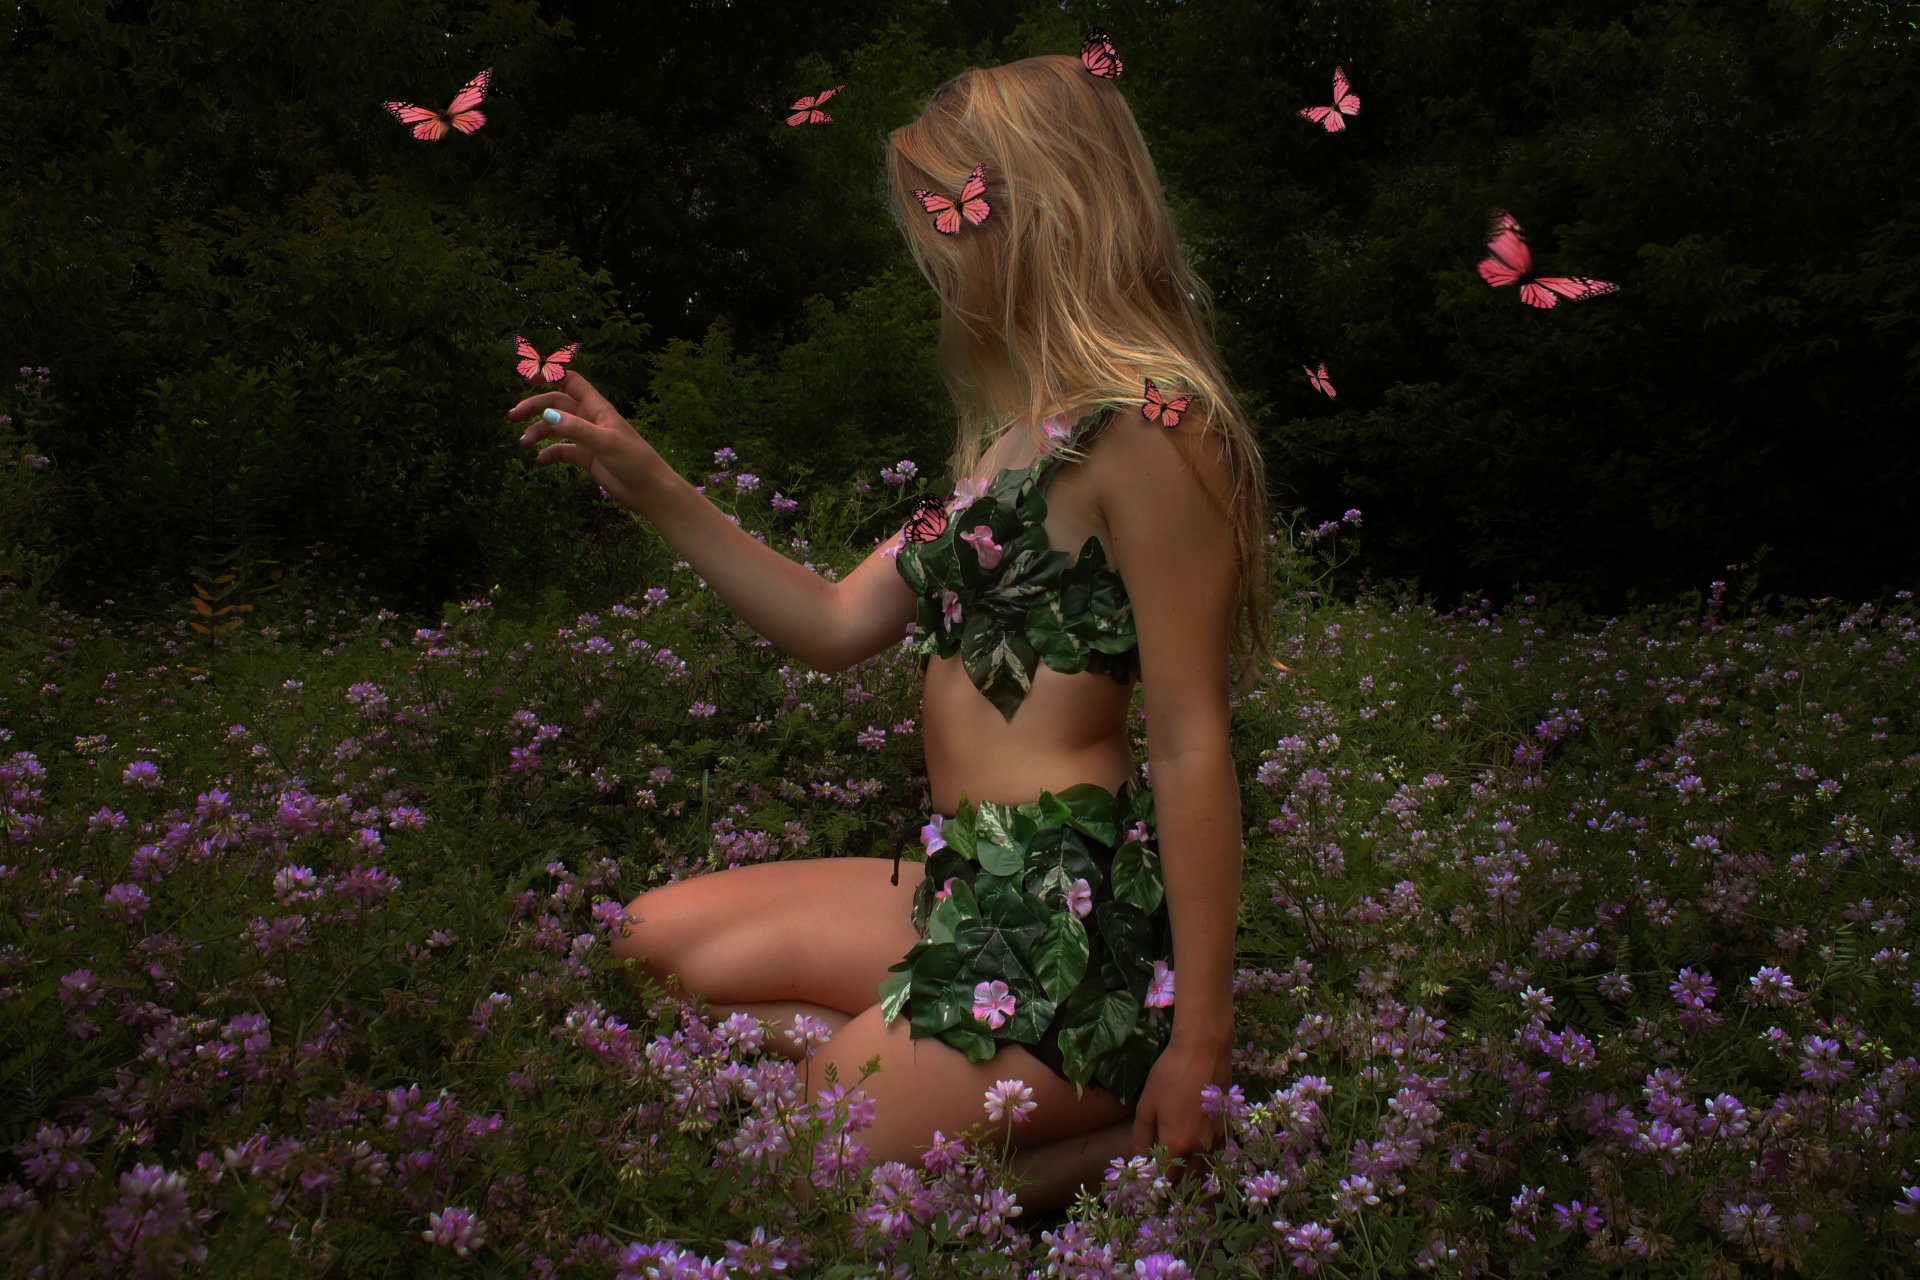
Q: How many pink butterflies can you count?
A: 10